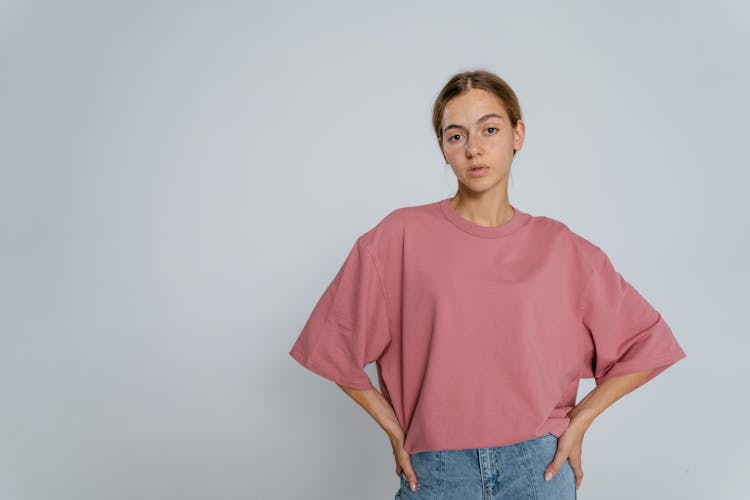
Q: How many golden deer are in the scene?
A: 0